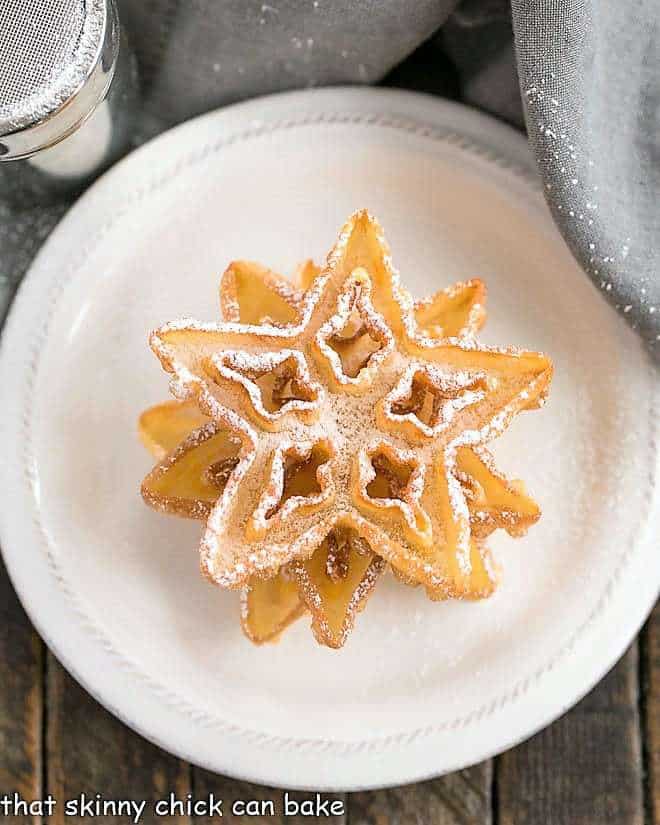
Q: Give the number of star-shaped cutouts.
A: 5